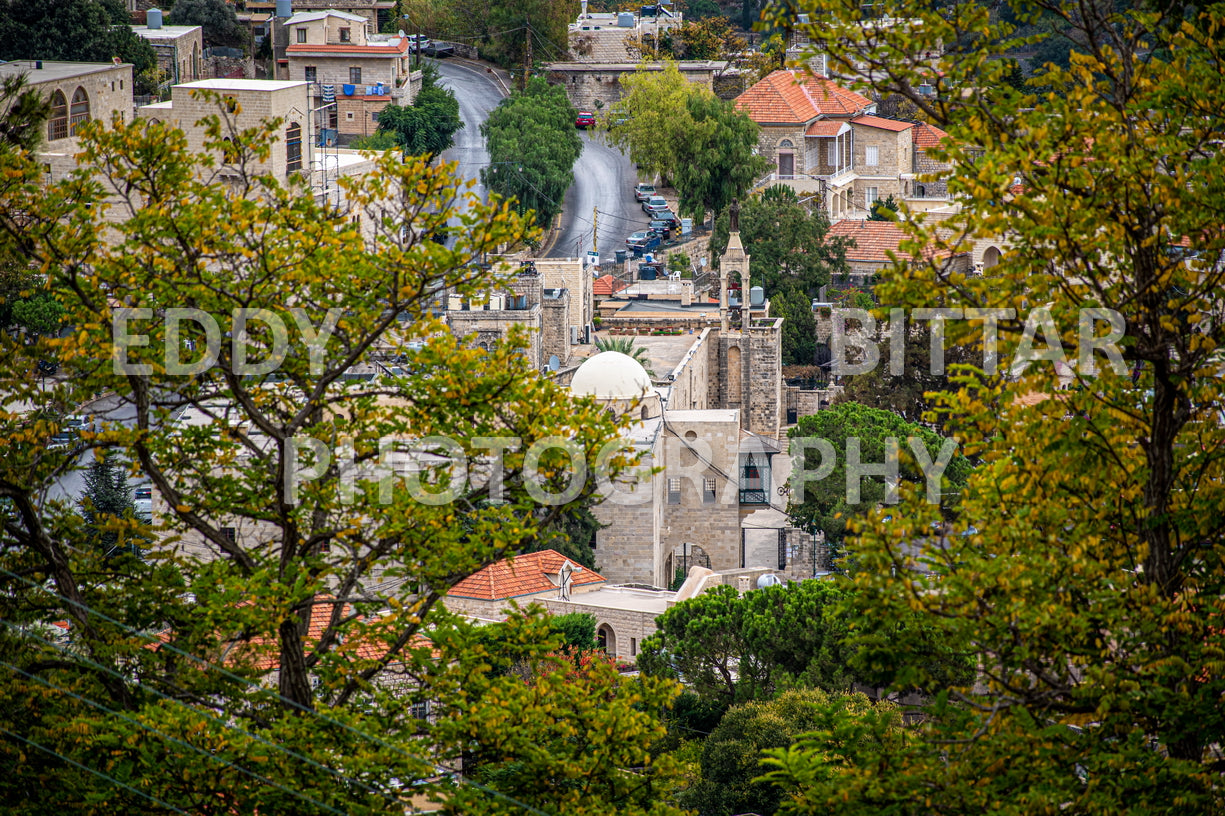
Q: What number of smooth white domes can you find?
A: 1